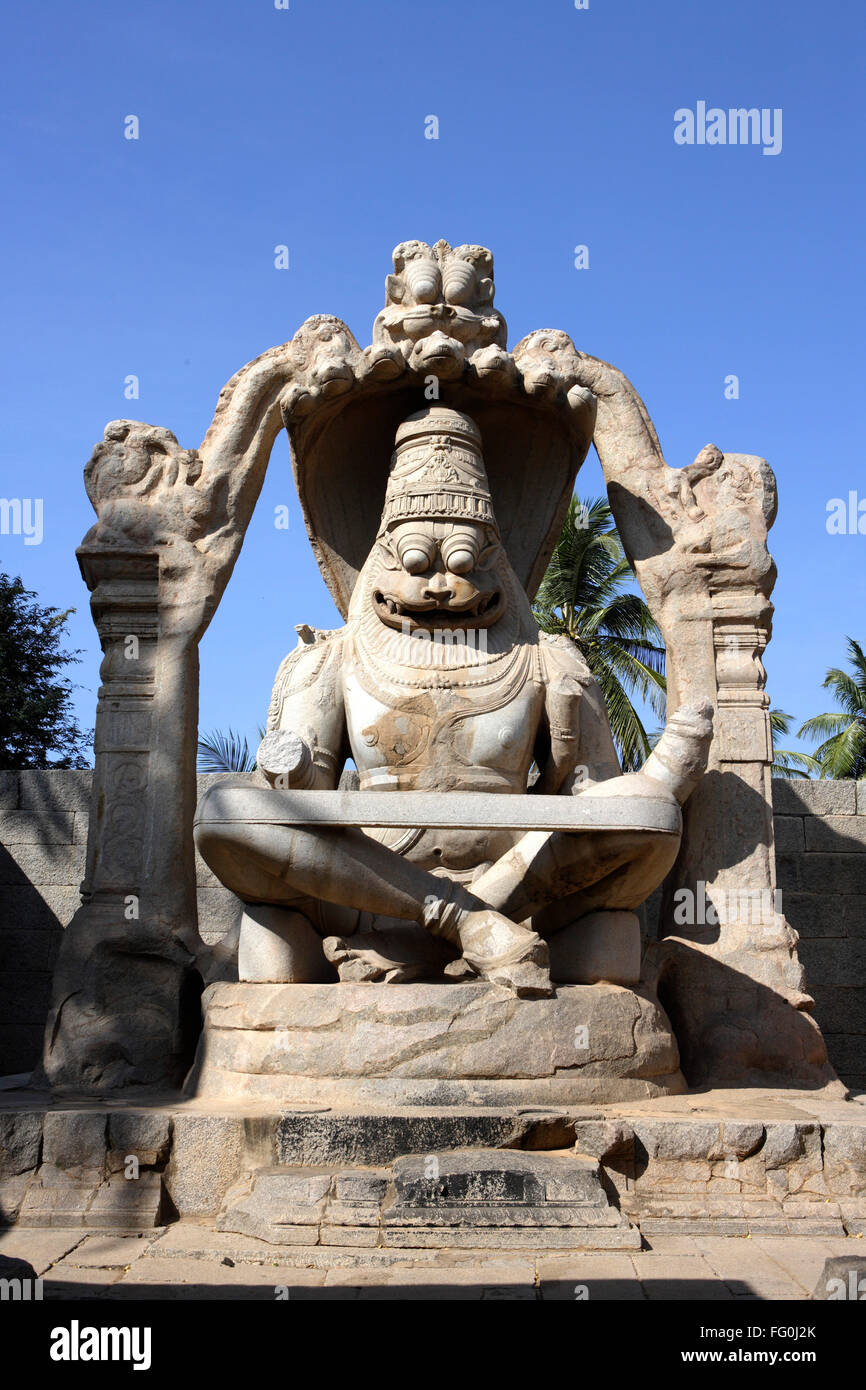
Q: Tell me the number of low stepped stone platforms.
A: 1